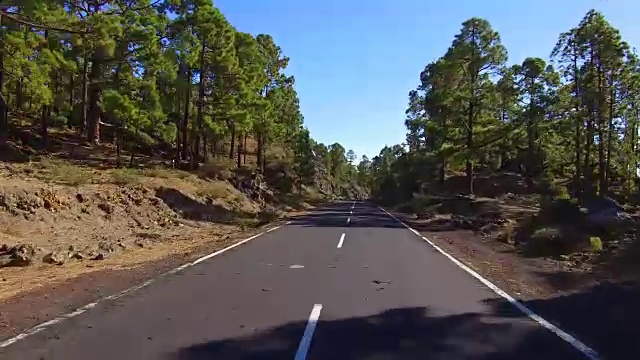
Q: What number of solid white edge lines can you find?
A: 2